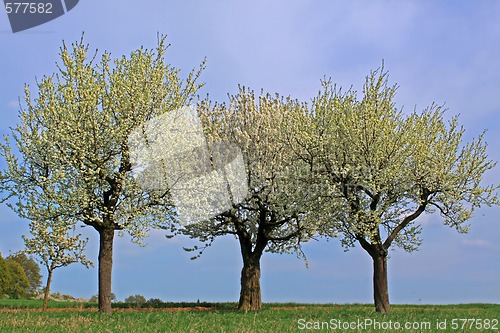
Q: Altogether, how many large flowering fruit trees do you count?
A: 3